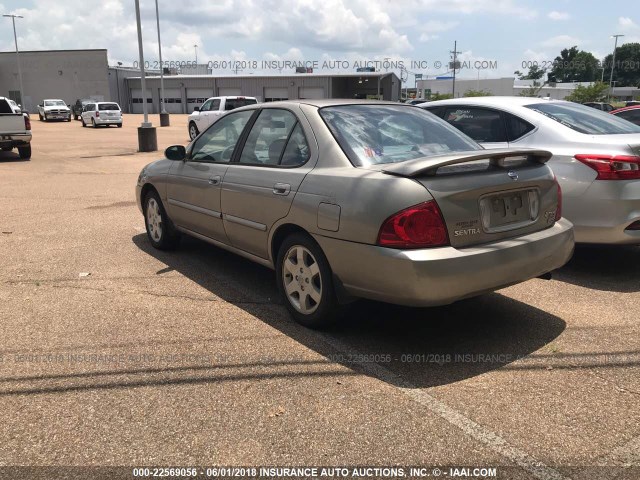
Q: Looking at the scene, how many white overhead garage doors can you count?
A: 6